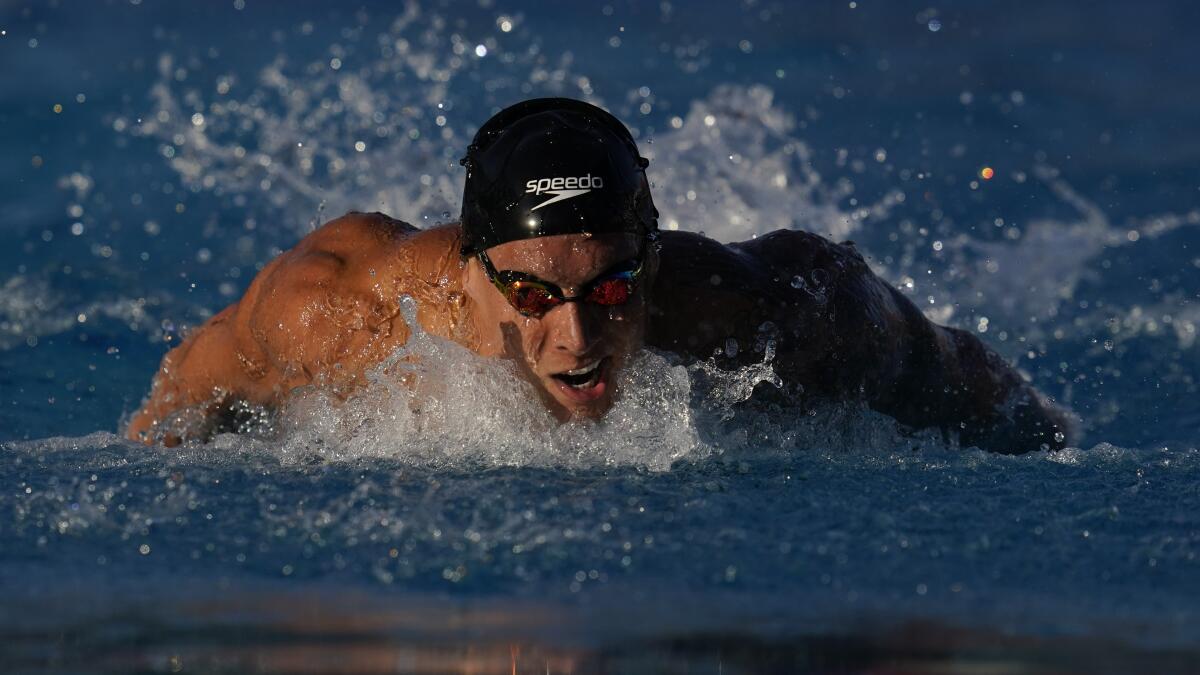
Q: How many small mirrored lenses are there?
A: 2